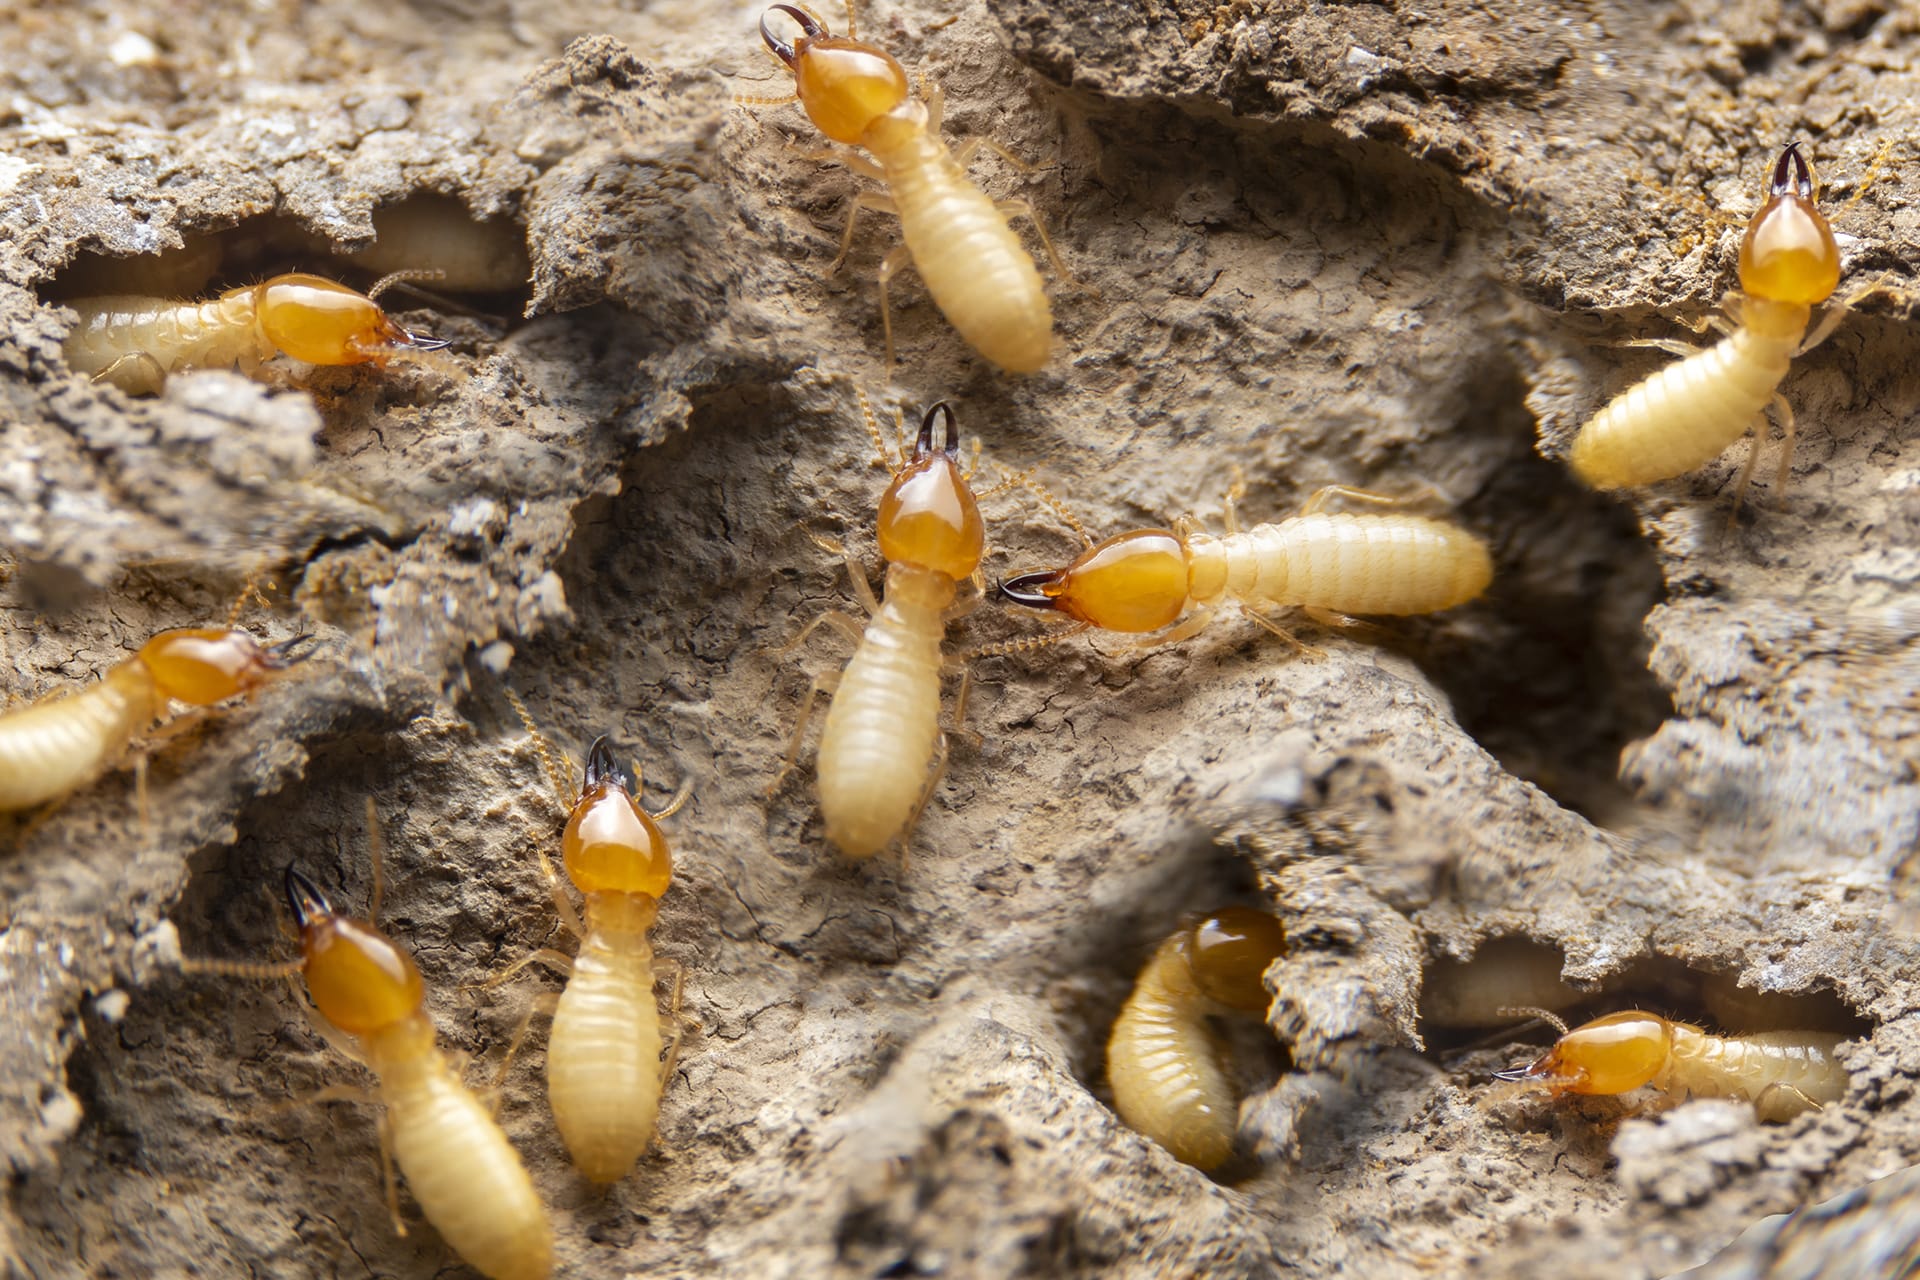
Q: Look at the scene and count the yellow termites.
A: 10